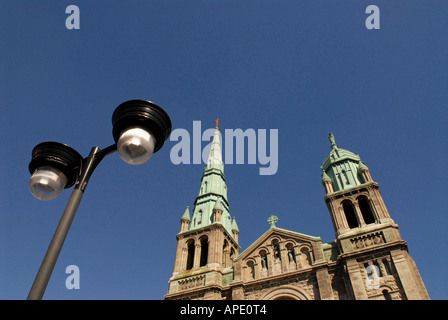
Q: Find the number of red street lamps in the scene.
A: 0